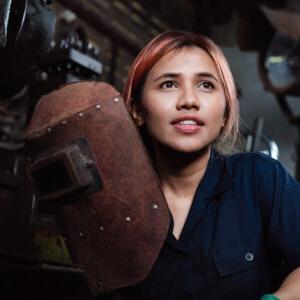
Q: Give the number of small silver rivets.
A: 10